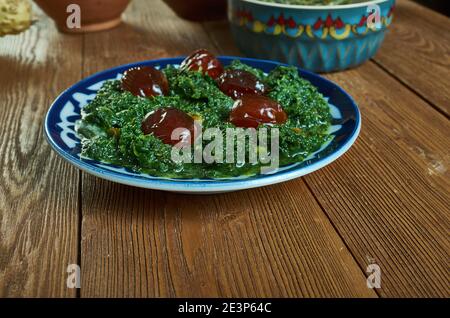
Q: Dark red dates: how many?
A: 5